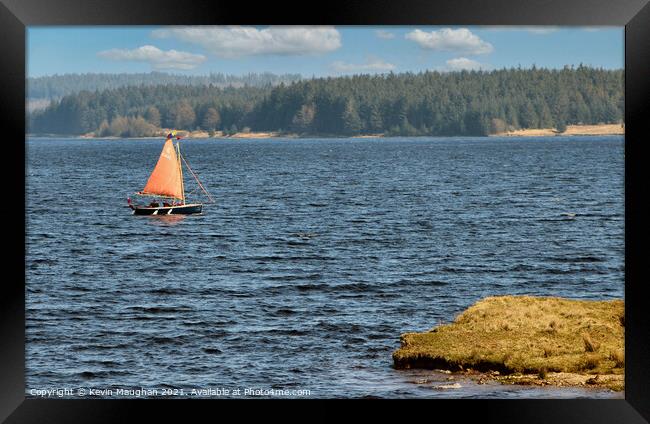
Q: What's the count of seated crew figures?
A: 2